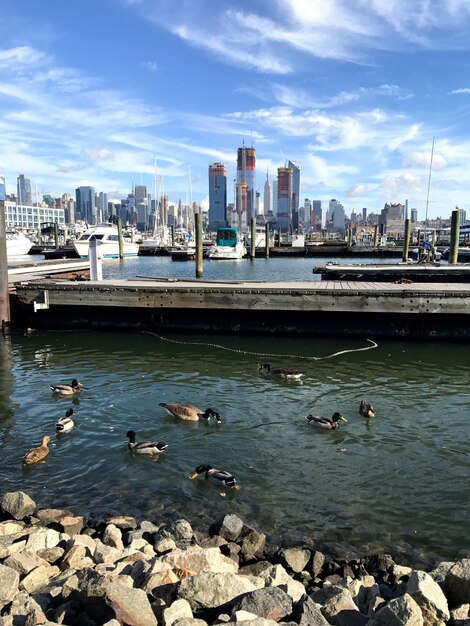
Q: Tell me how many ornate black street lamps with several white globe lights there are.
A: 0